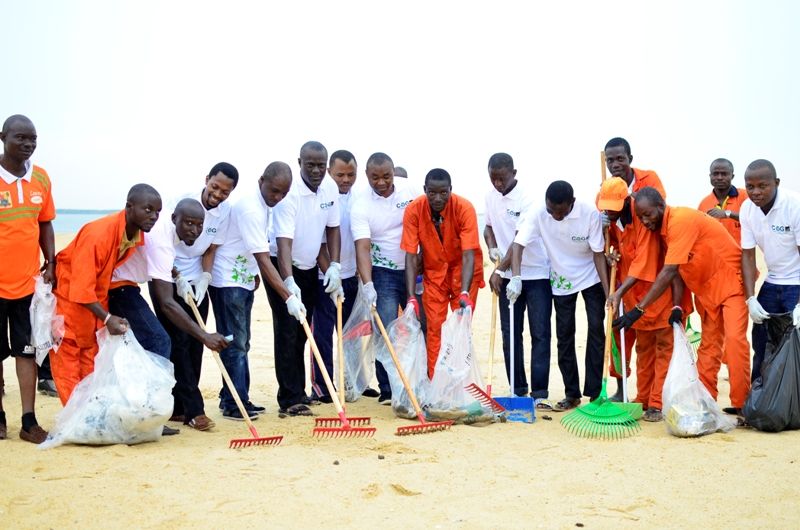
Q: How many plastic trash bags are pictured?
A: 7